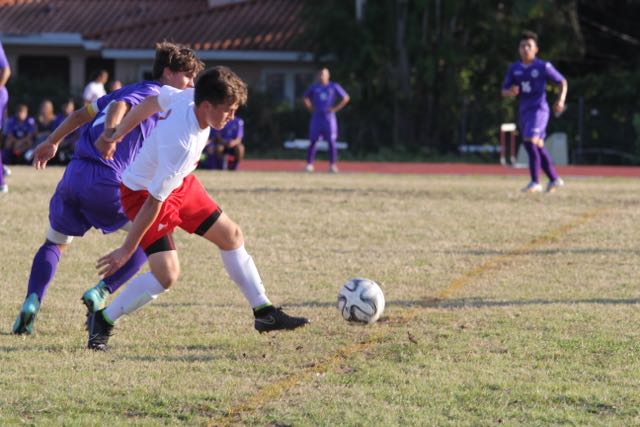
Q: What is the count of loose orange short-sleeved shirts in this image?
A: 0